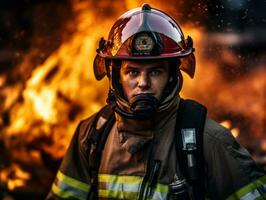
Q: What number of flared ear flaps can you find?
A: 2